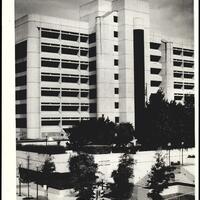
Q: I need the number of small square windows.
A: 8